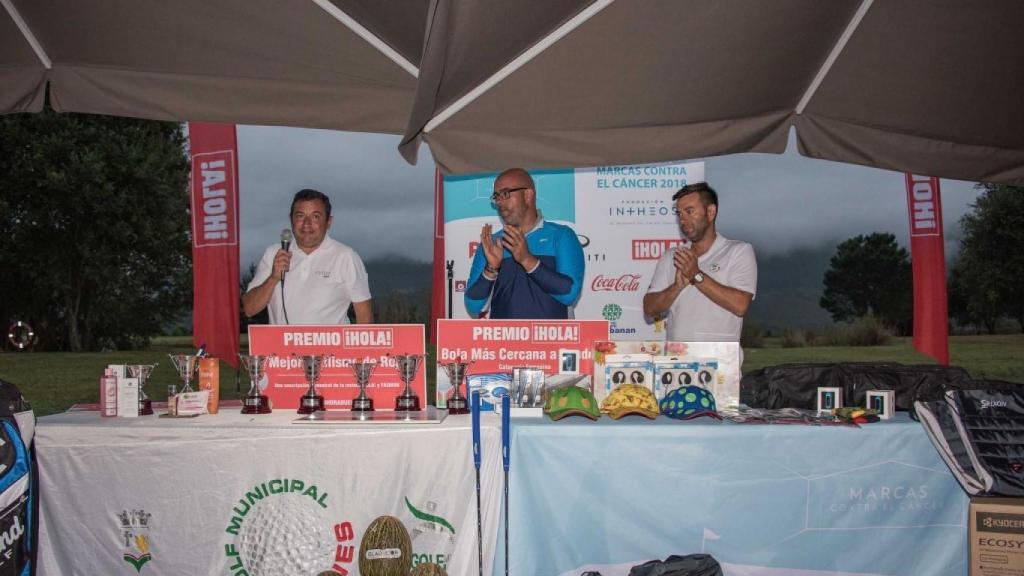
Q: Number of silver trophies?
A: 7